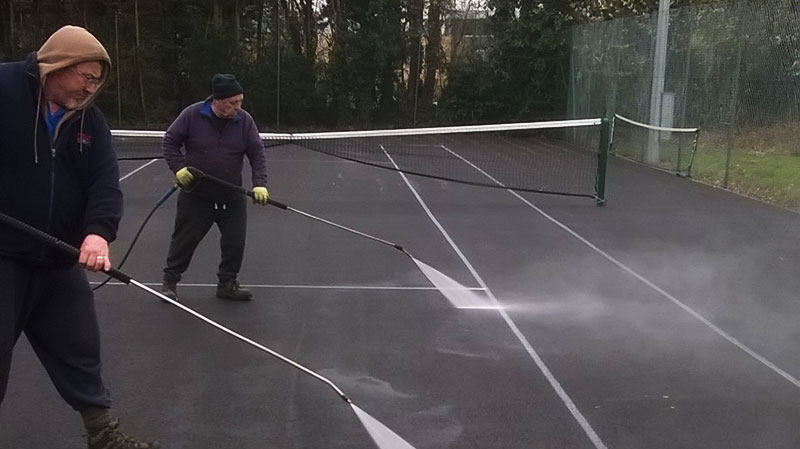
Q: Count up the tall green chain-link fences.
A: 1